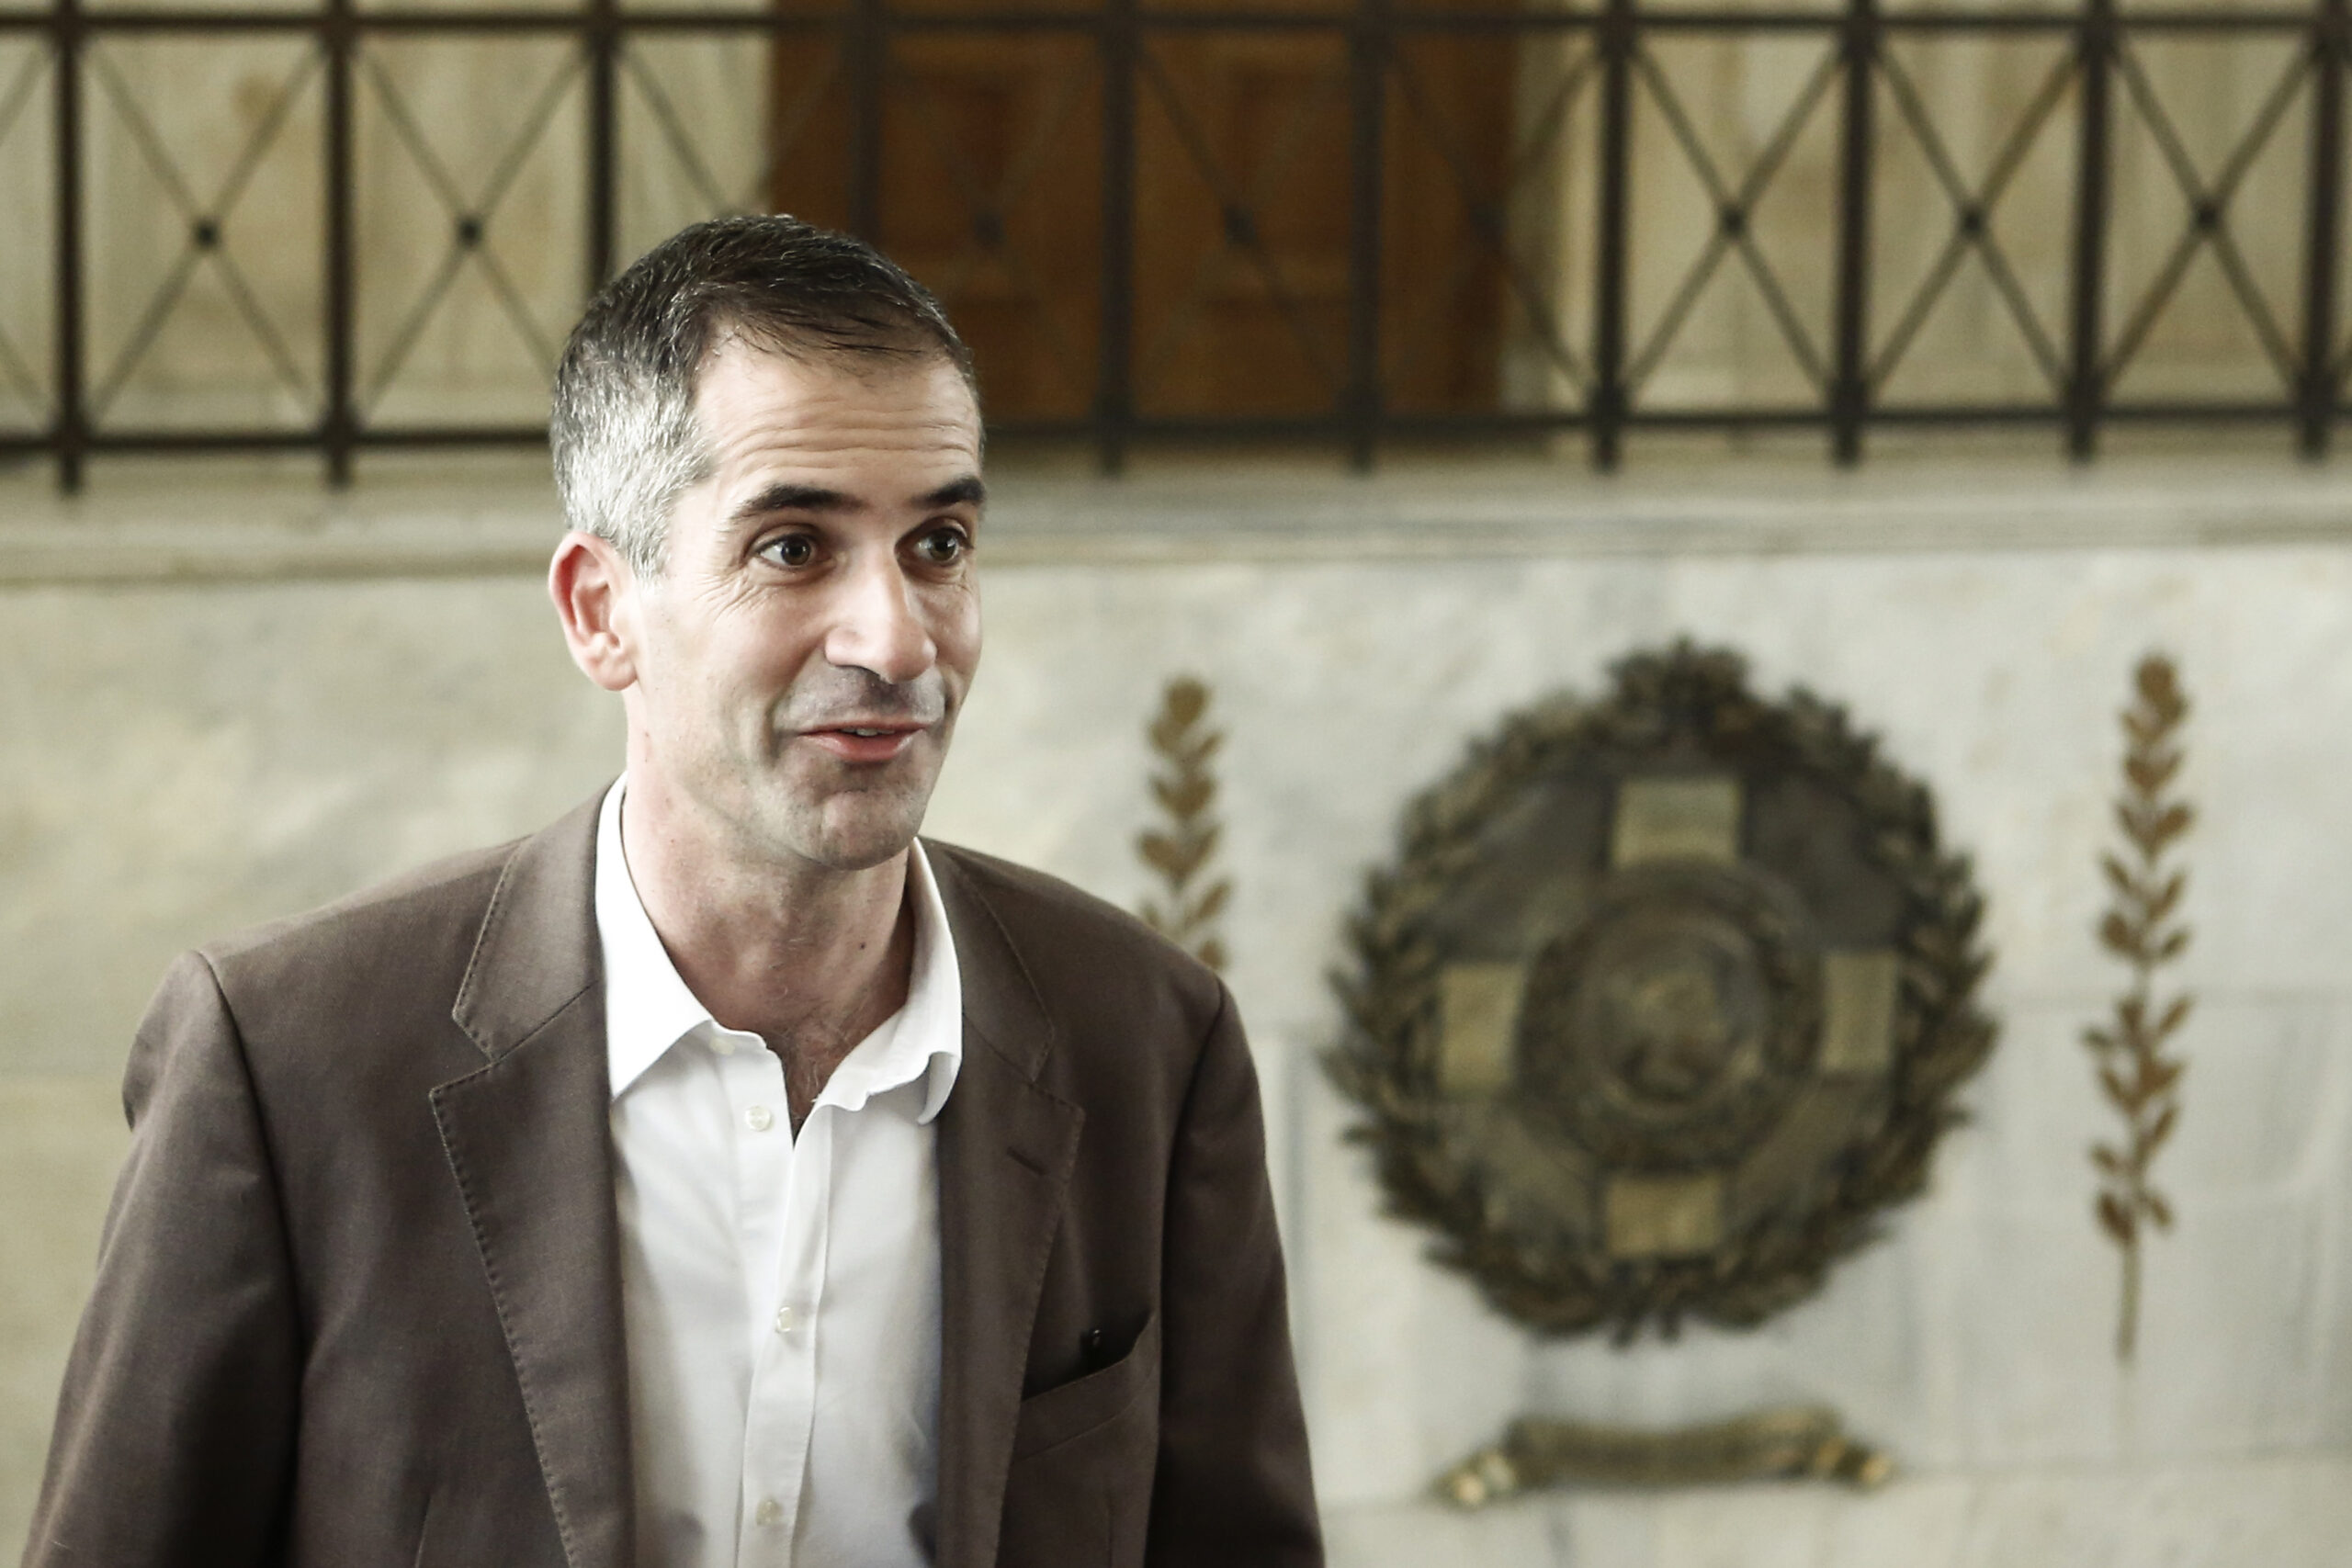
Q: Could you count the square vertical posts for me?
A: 10